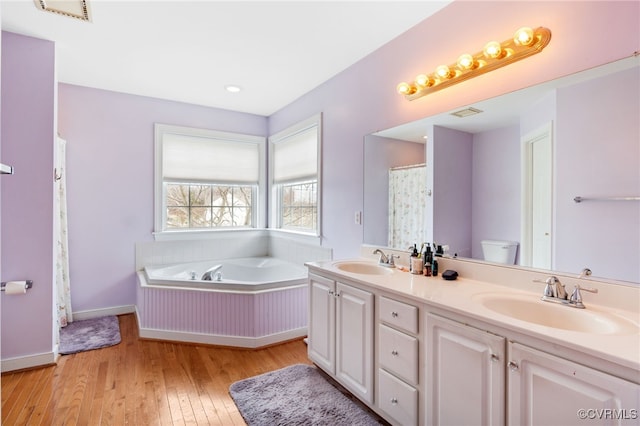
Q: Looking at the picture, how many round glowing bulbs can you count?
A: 6